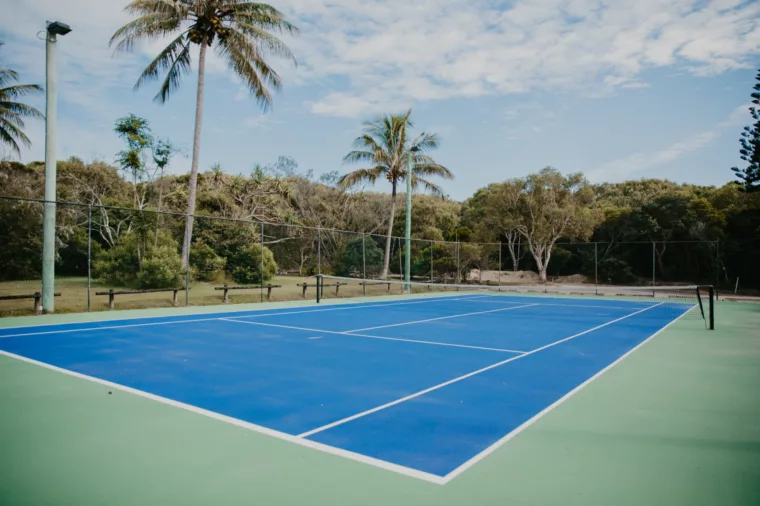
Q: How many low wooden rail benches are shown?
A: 5